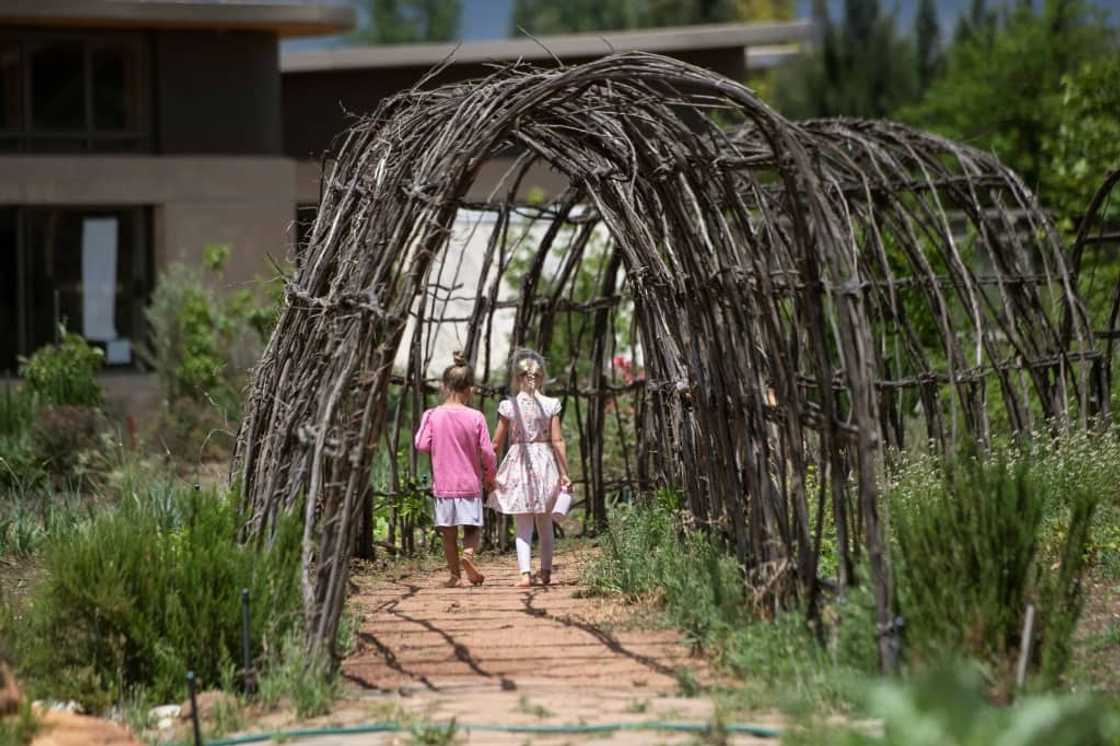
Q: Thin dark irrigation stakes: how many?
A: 2